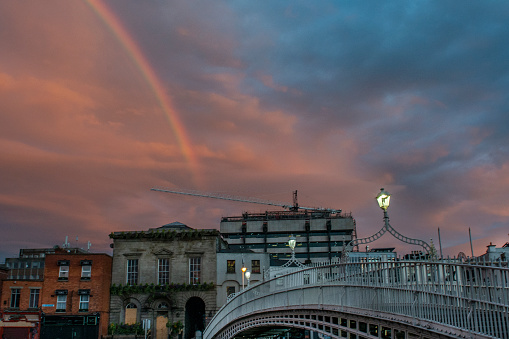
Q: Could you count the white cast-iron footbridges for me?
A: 1